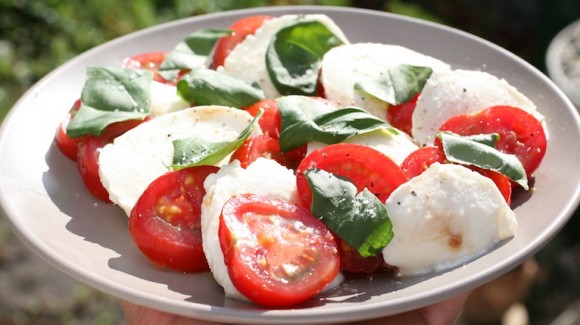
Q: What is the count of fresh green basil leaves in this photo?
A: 9